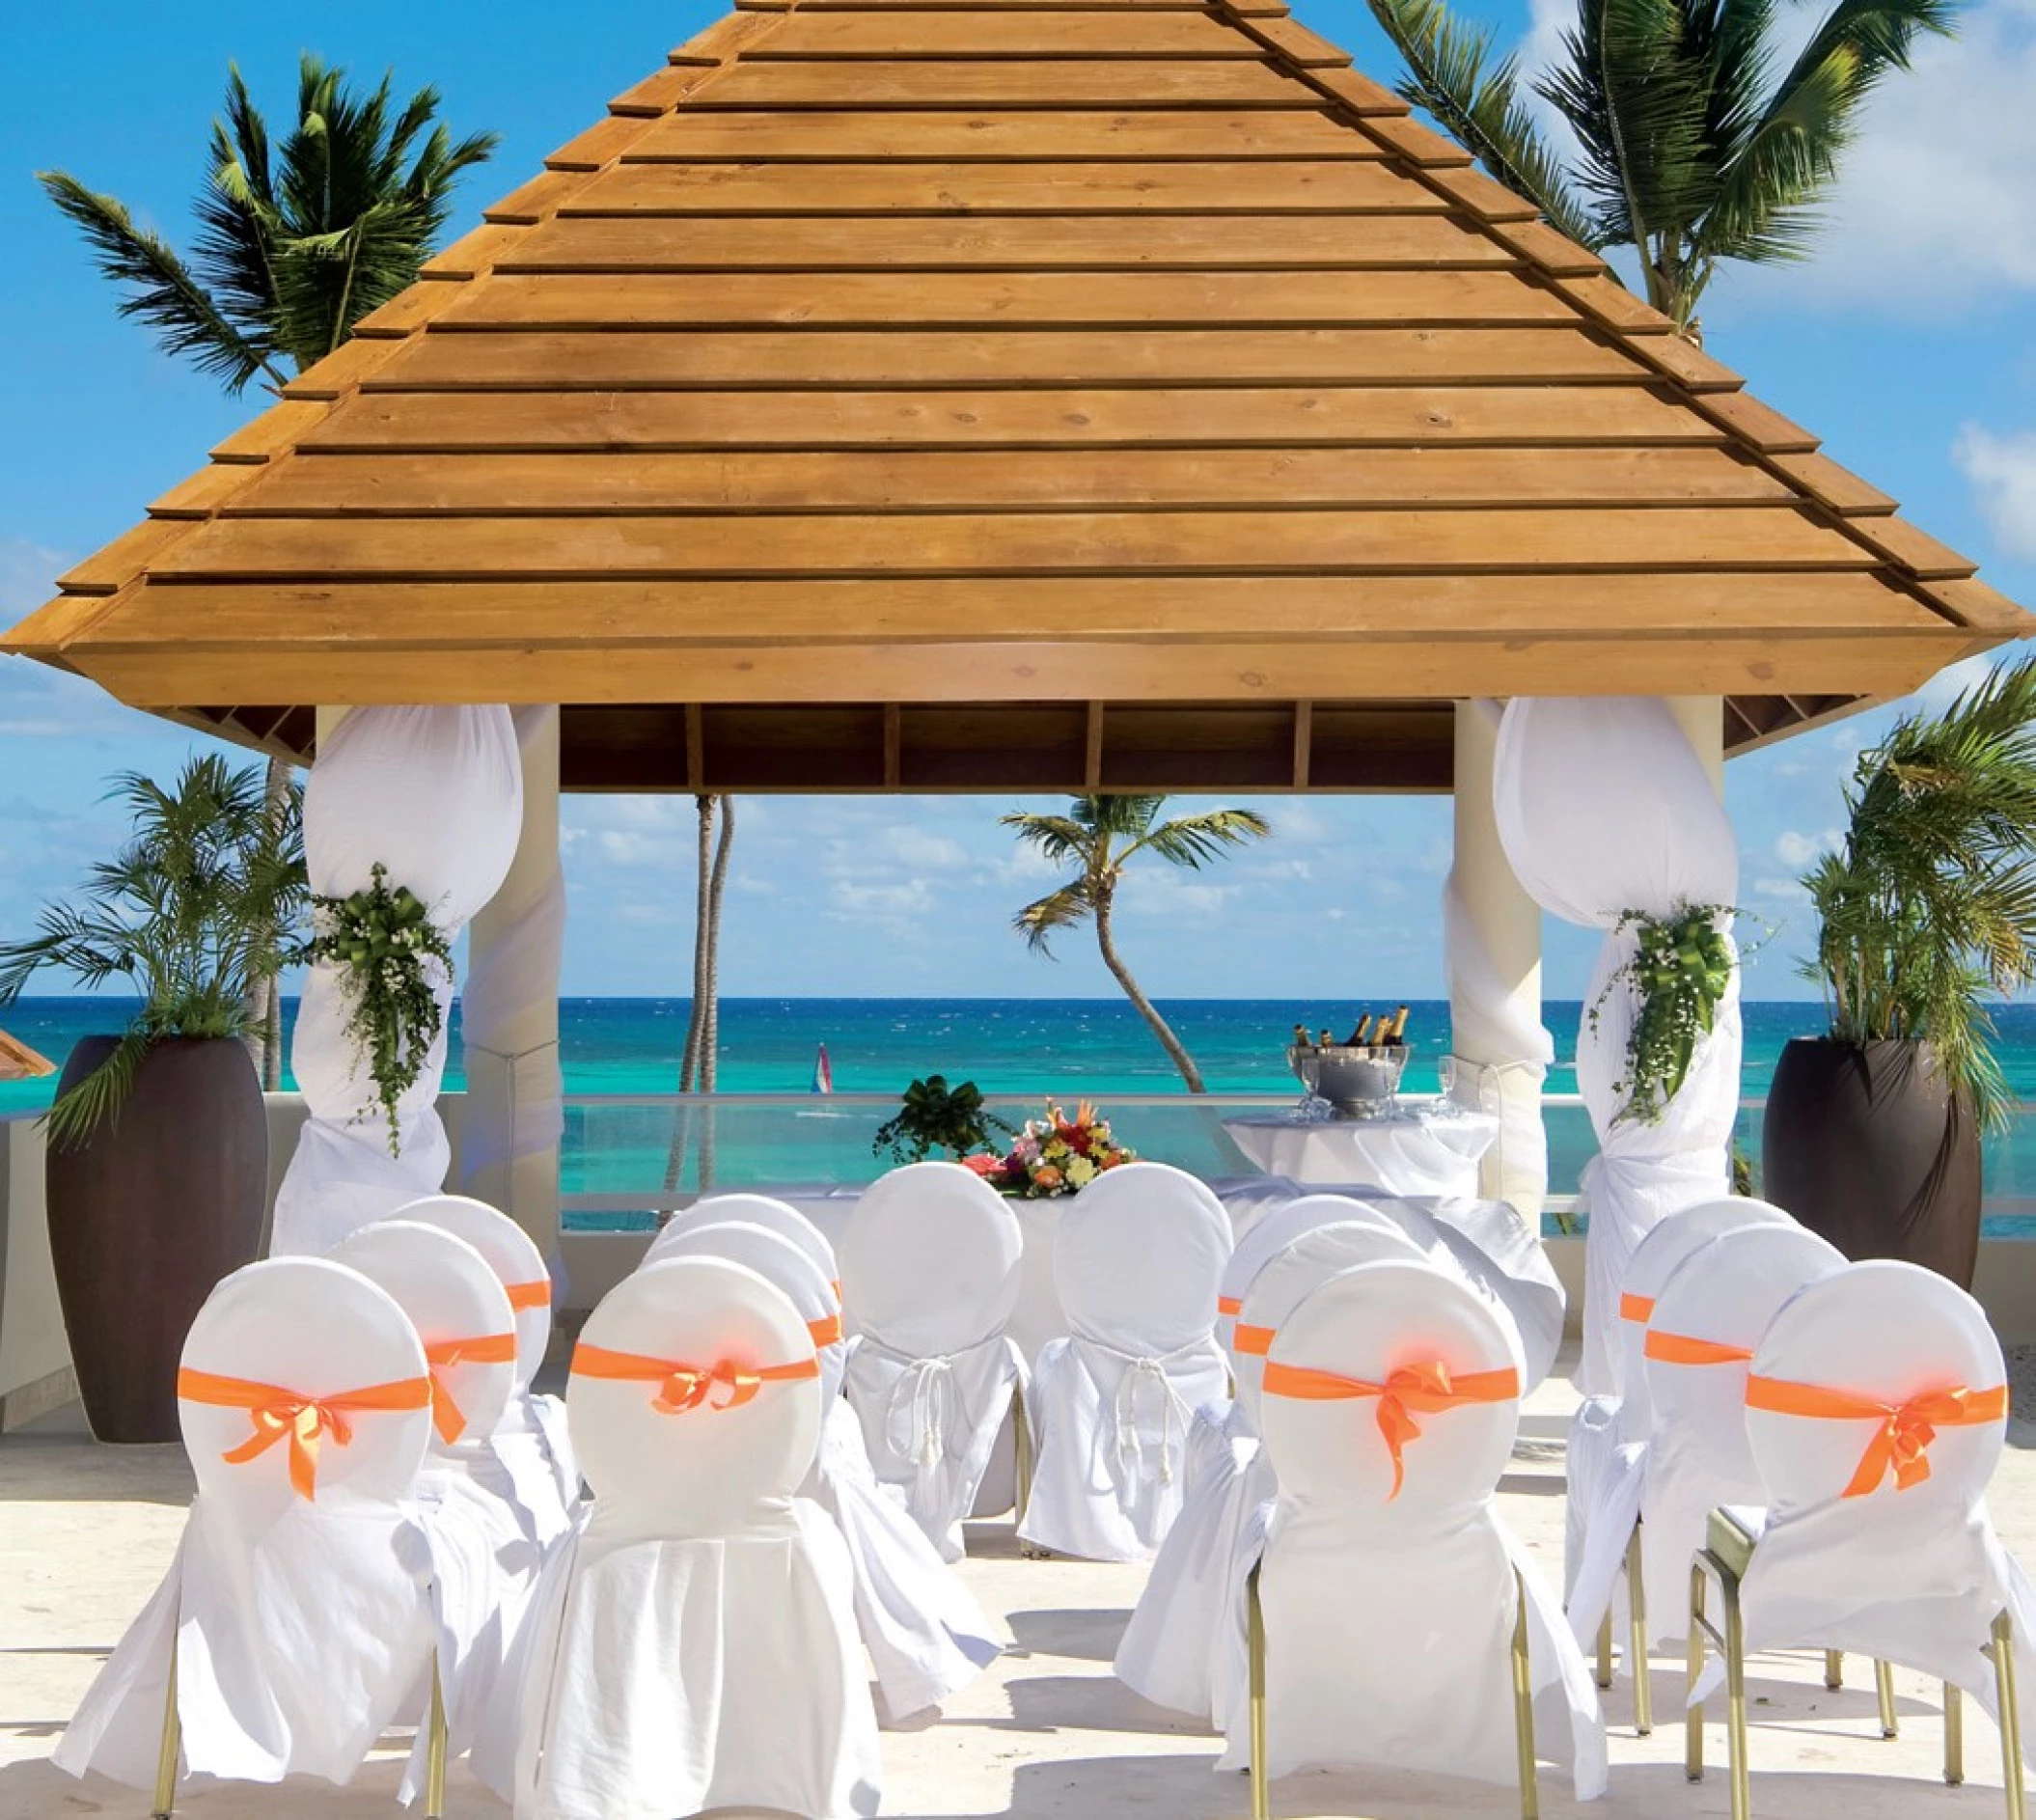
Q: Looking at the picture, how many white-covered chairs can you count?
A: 14